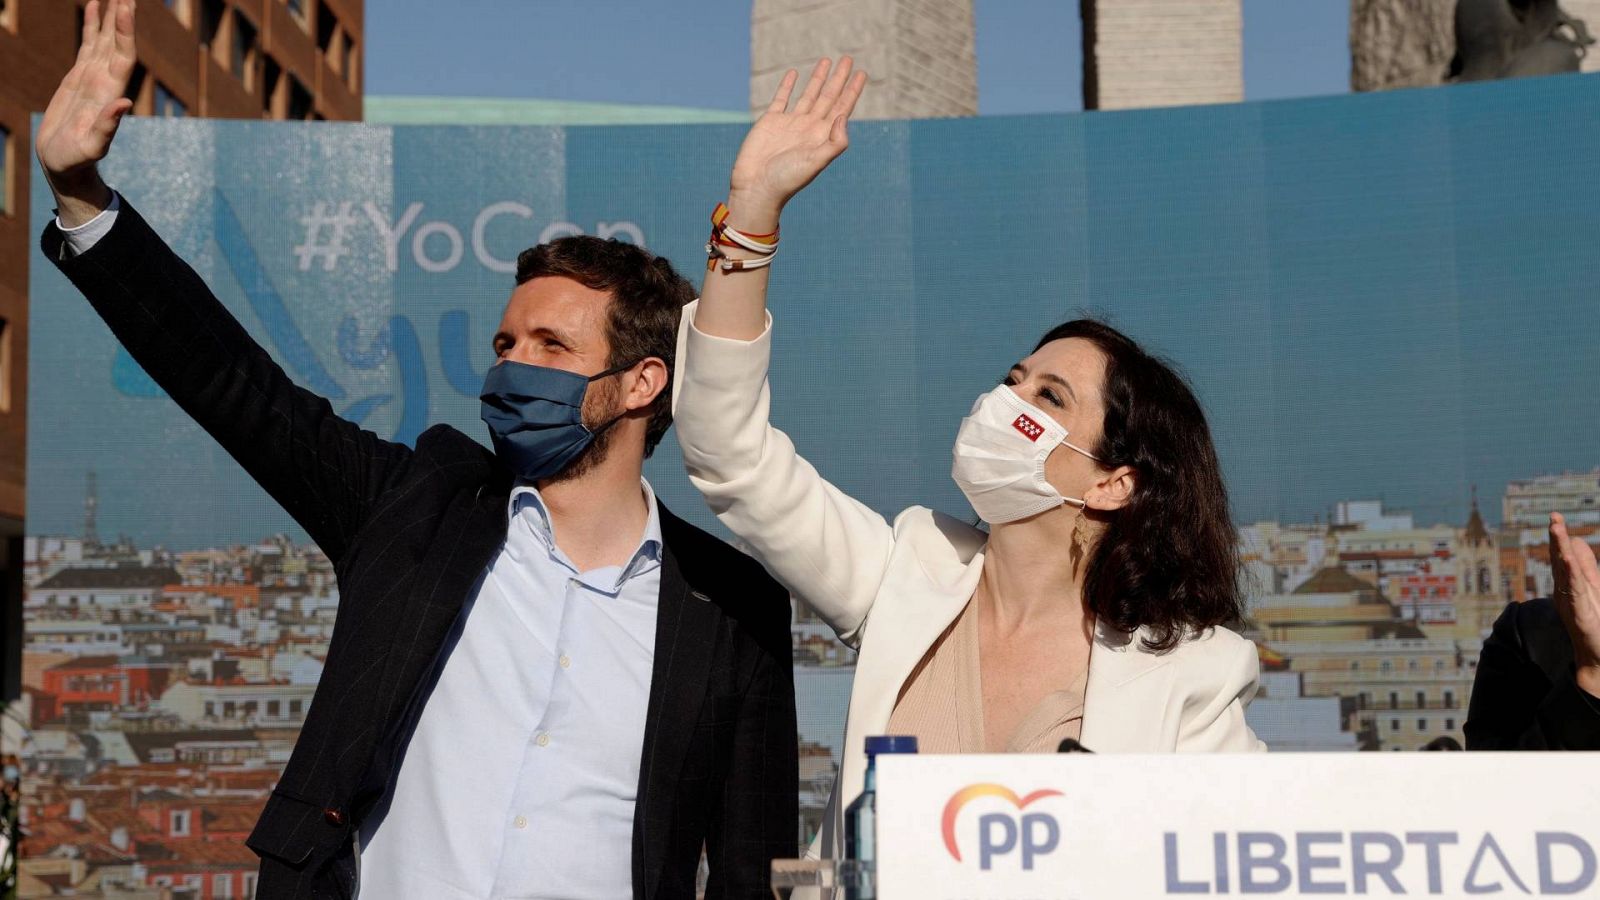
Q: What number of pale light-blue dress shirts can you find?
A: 1